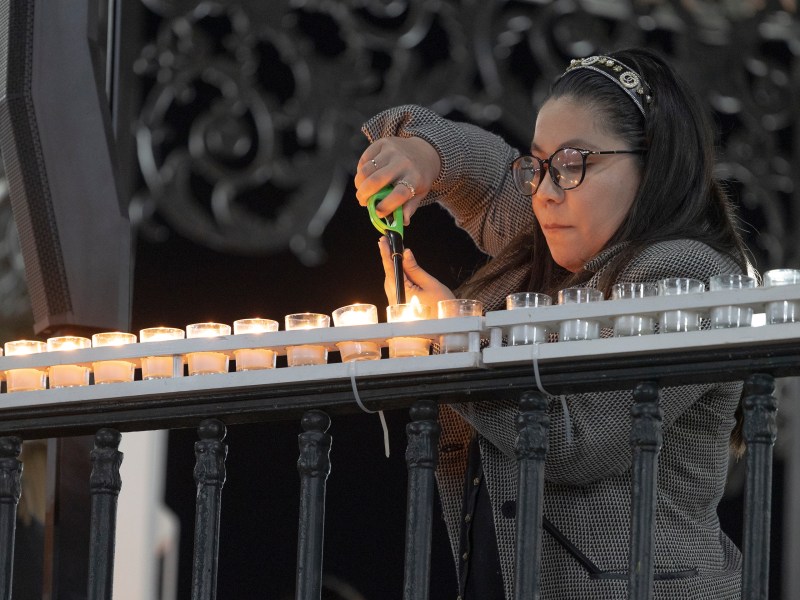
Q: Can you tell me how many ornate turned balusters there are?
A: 8